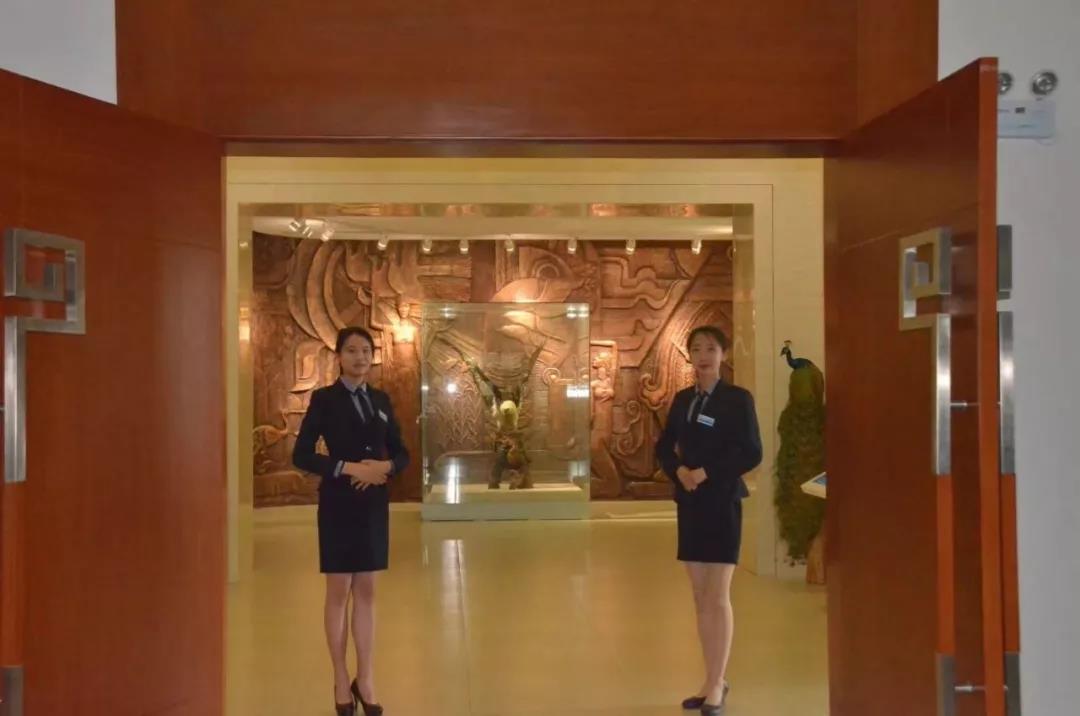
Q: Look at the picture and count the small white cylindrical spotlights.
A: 10